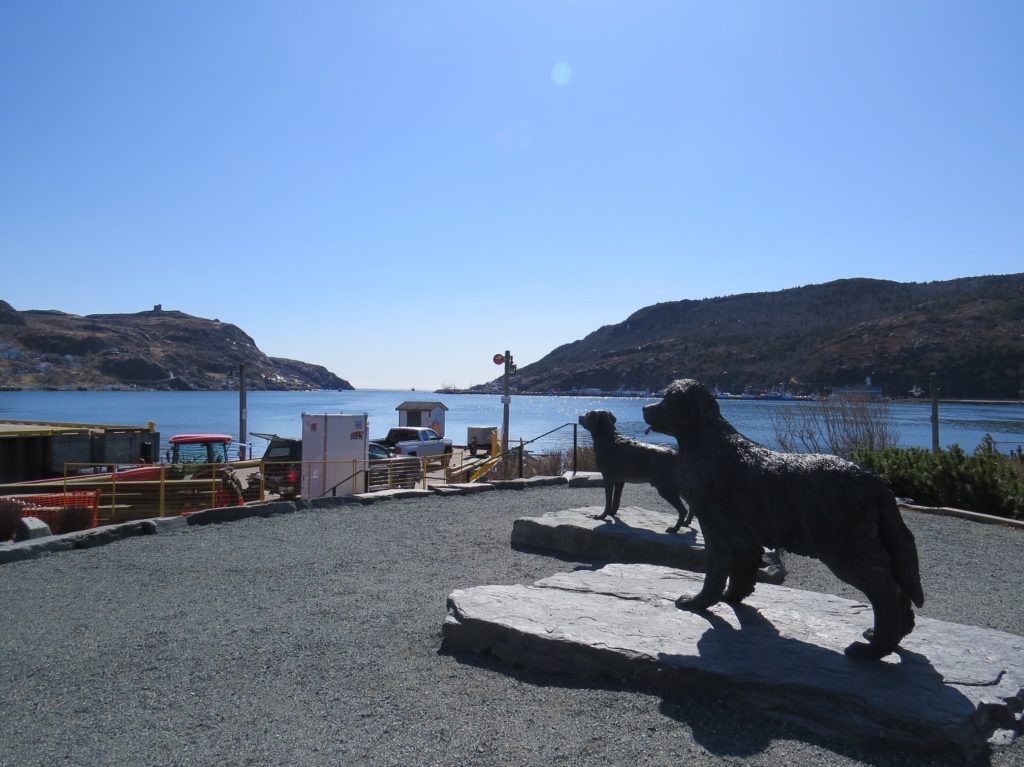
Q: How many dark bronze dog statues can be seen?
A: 2